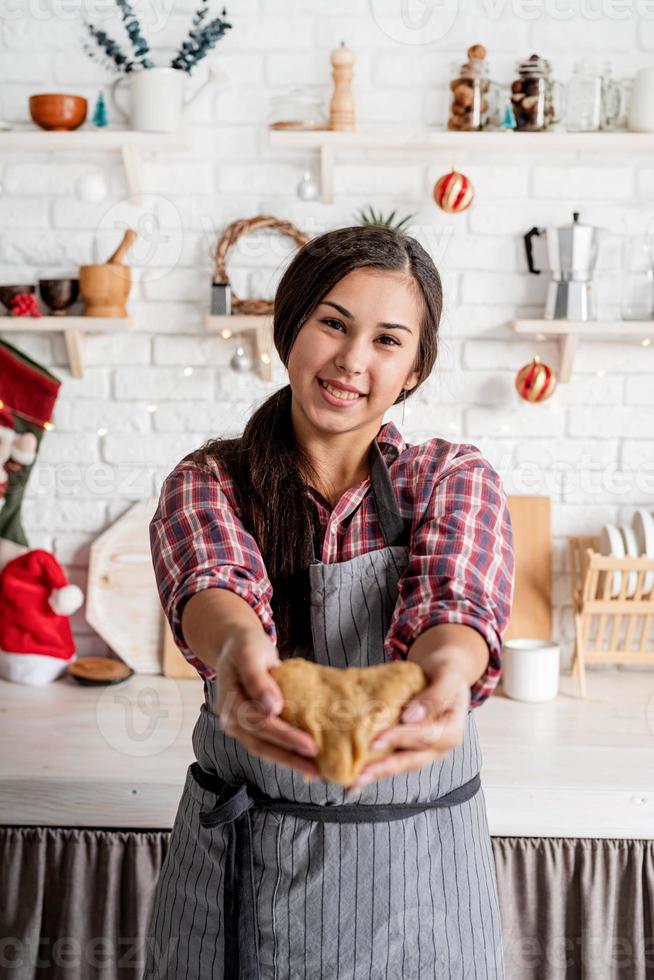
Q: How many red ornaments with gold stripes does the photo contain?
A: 2